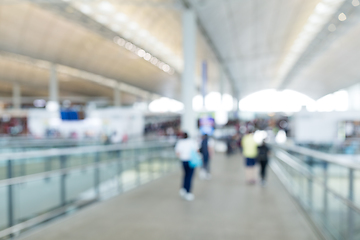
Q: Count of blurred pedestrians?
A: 4